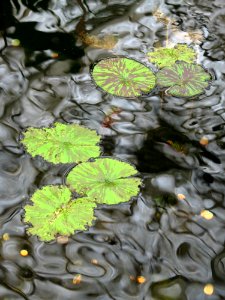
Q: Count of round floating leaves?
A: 6